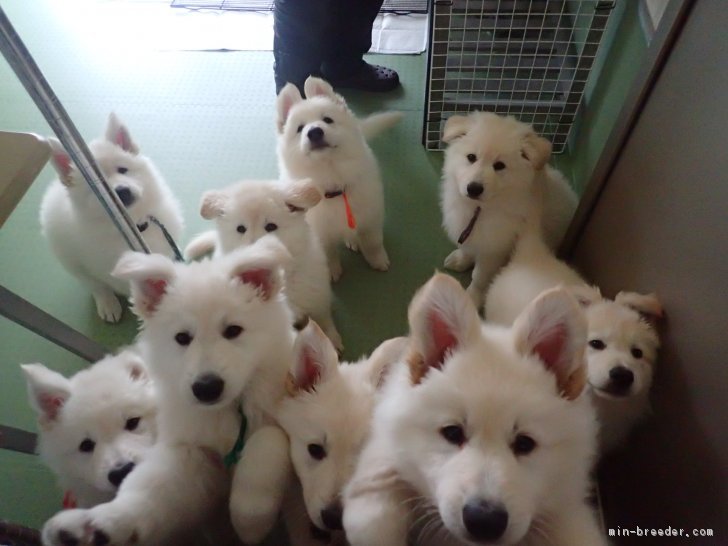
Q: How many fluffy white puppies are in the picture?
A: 9